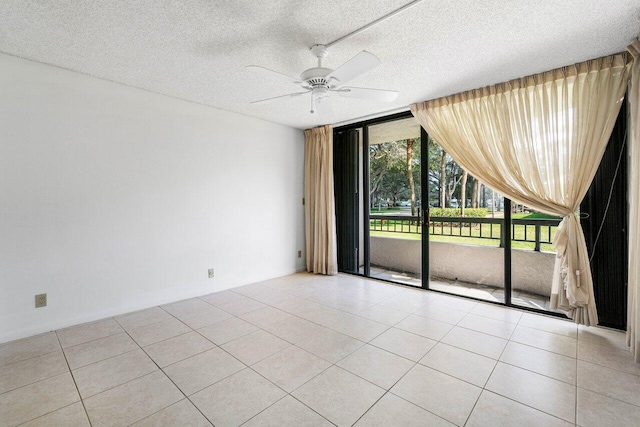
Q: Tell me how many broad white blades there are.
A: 5